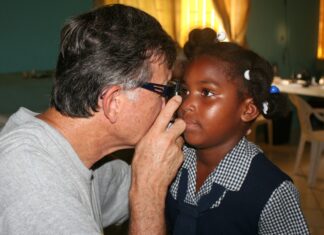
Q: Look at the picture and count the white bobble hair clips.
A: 3